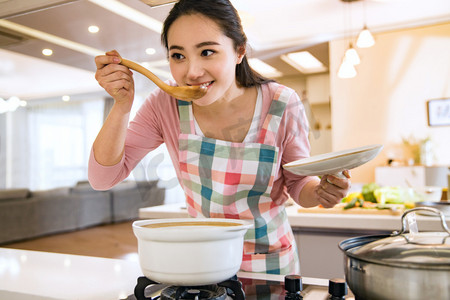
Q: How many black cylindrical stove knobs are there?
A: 2